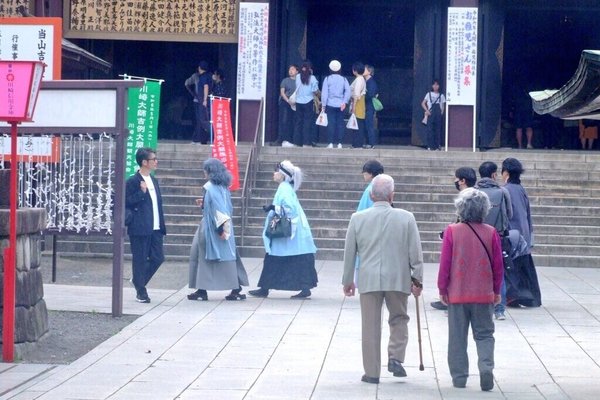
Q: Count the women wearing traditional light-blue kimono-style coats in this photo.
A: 2